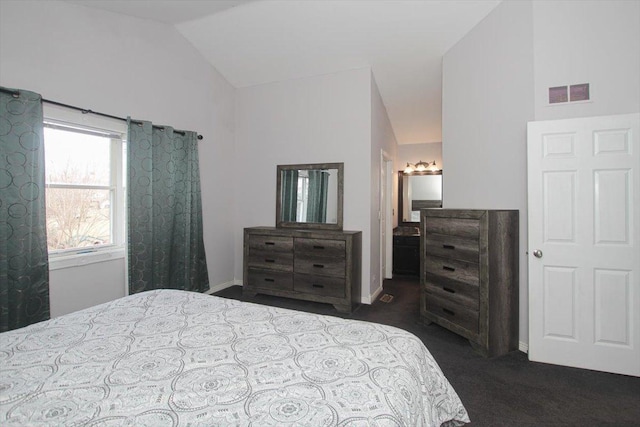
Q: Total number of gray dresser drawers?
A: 11